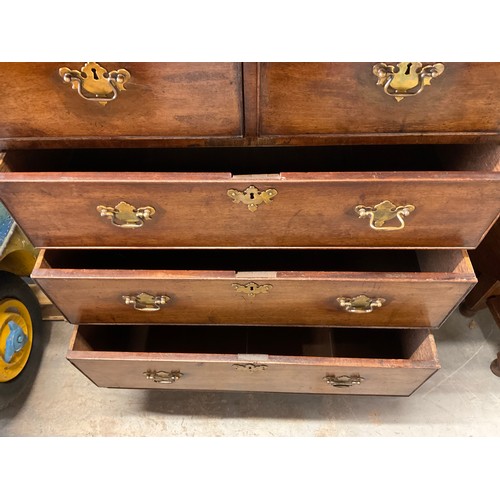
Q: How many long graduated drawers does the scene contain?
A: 3